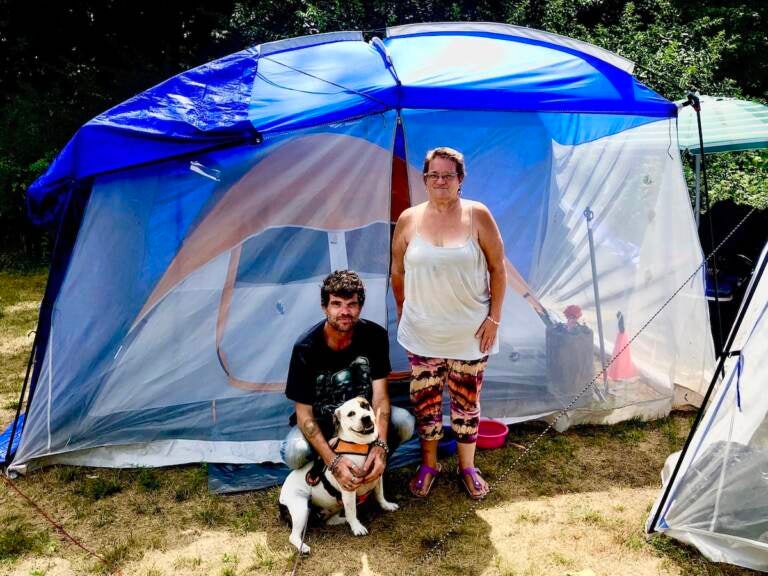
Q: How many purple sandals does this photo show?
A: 2